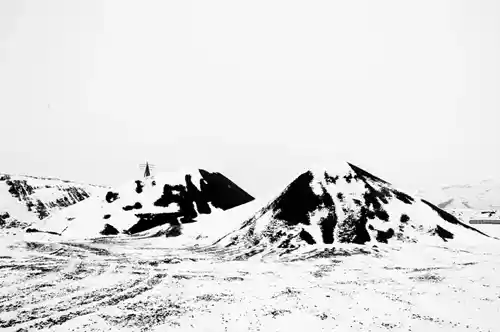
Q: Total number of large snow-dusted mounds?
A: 2